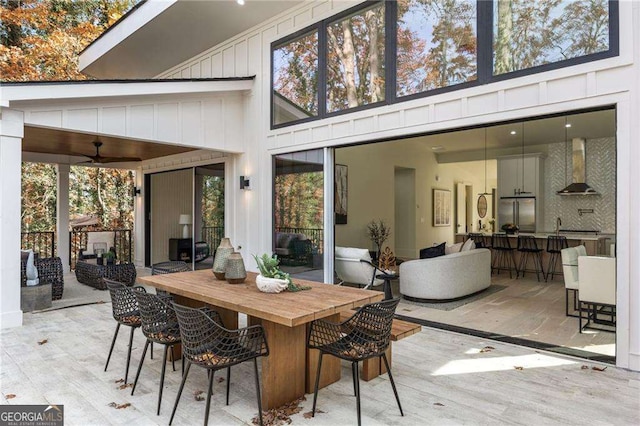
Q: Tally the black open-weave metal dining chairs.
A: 5